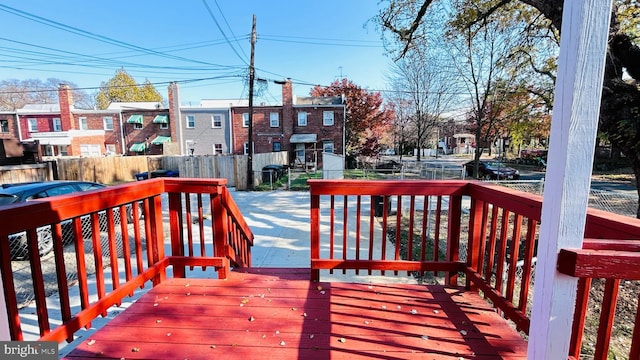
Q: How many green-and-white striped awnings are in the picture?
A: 4